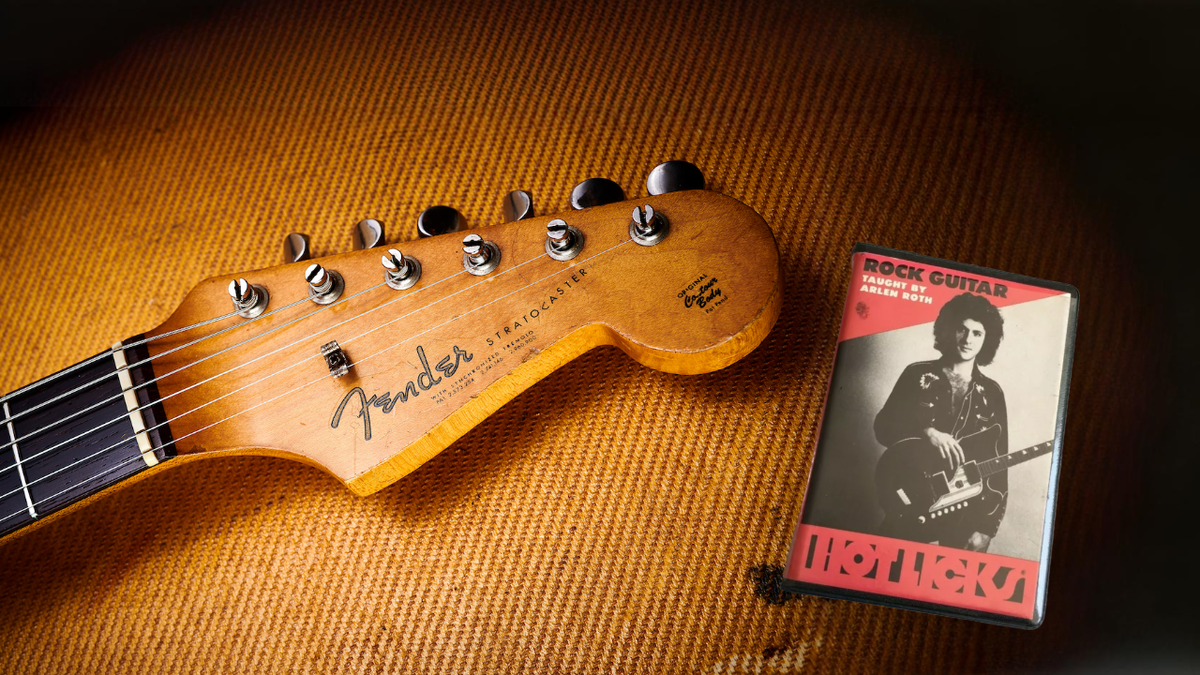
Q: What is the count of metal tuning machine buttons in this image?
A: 6